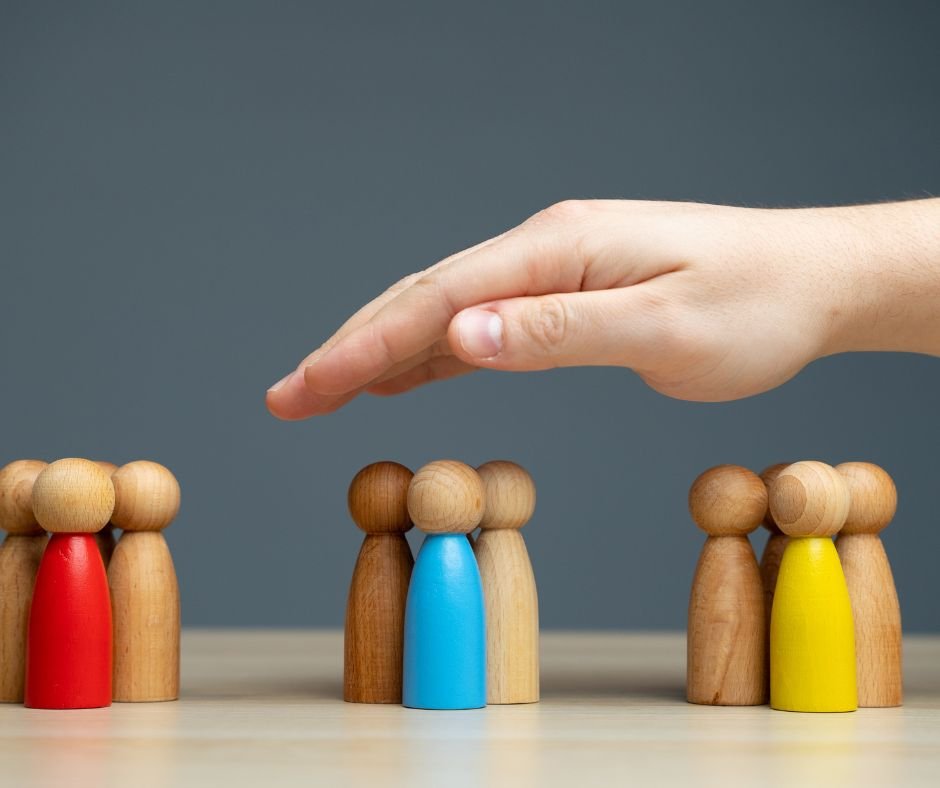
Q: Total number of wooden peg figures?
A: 11